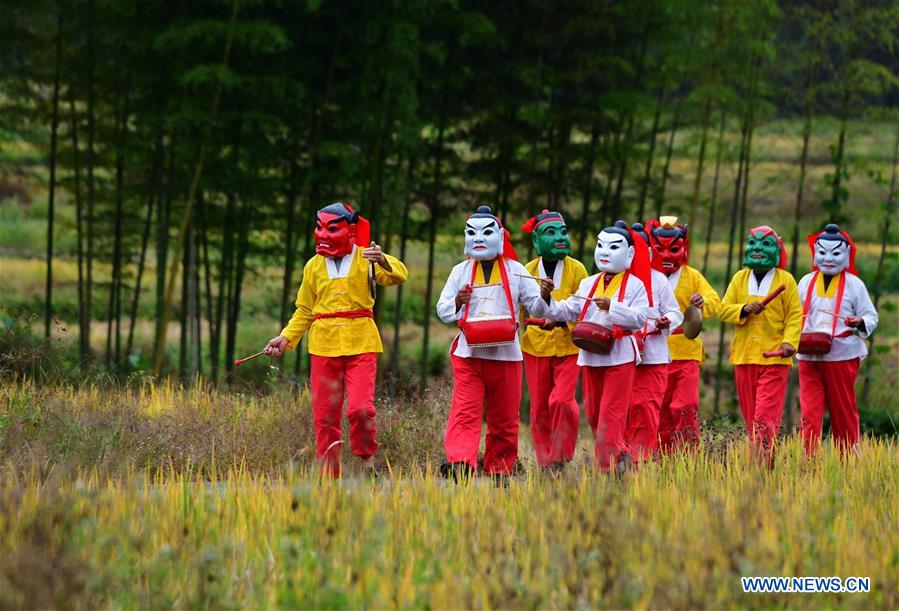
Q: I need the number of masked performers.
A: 8